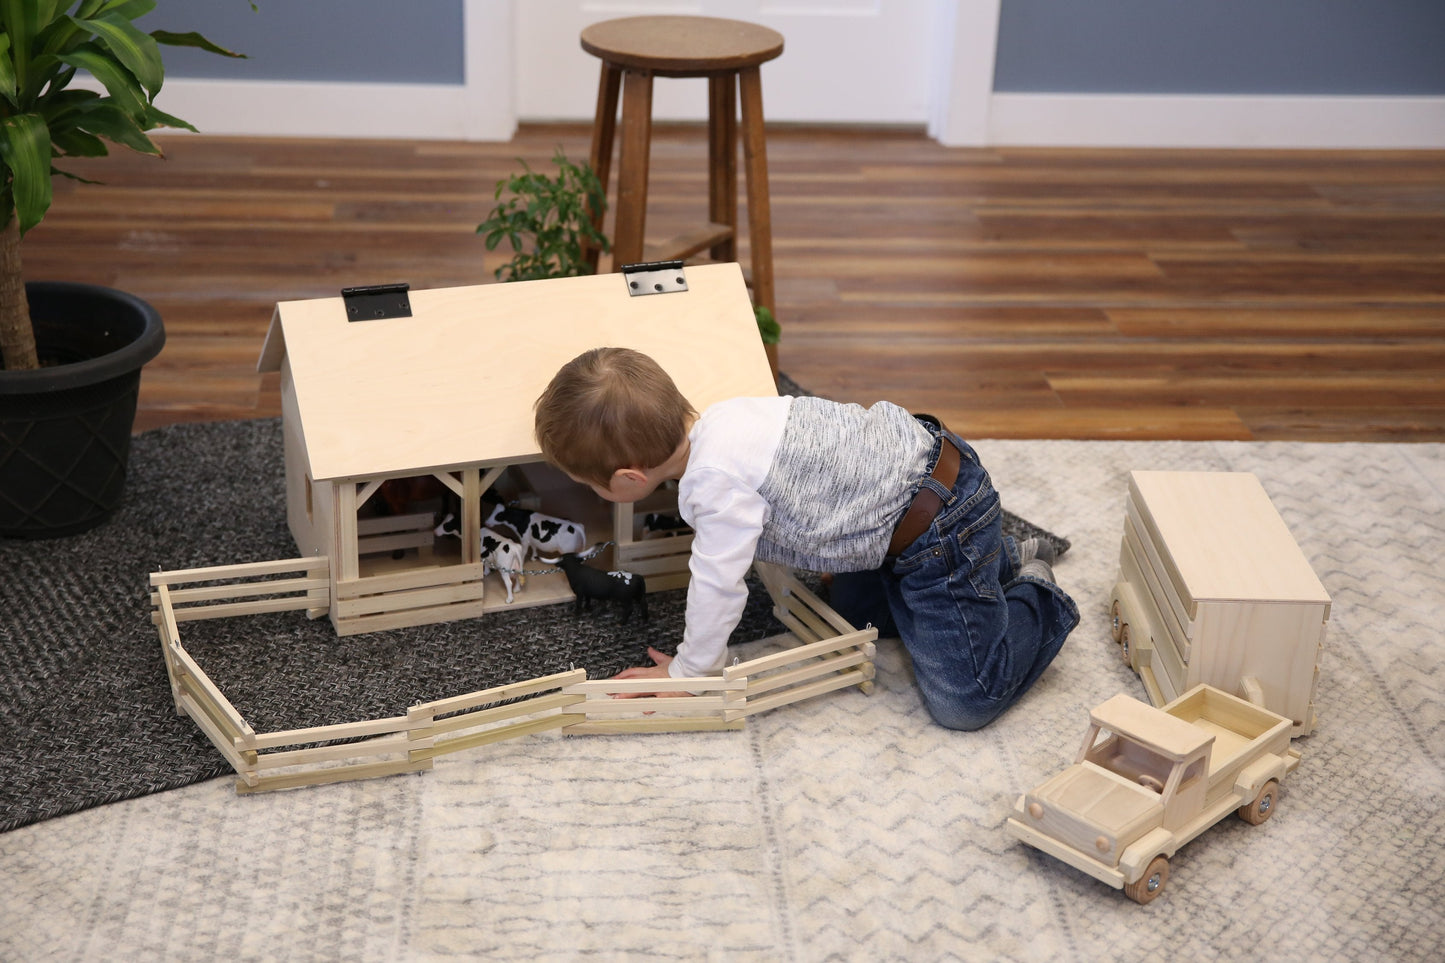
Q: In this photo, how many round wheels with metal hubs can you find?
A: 4